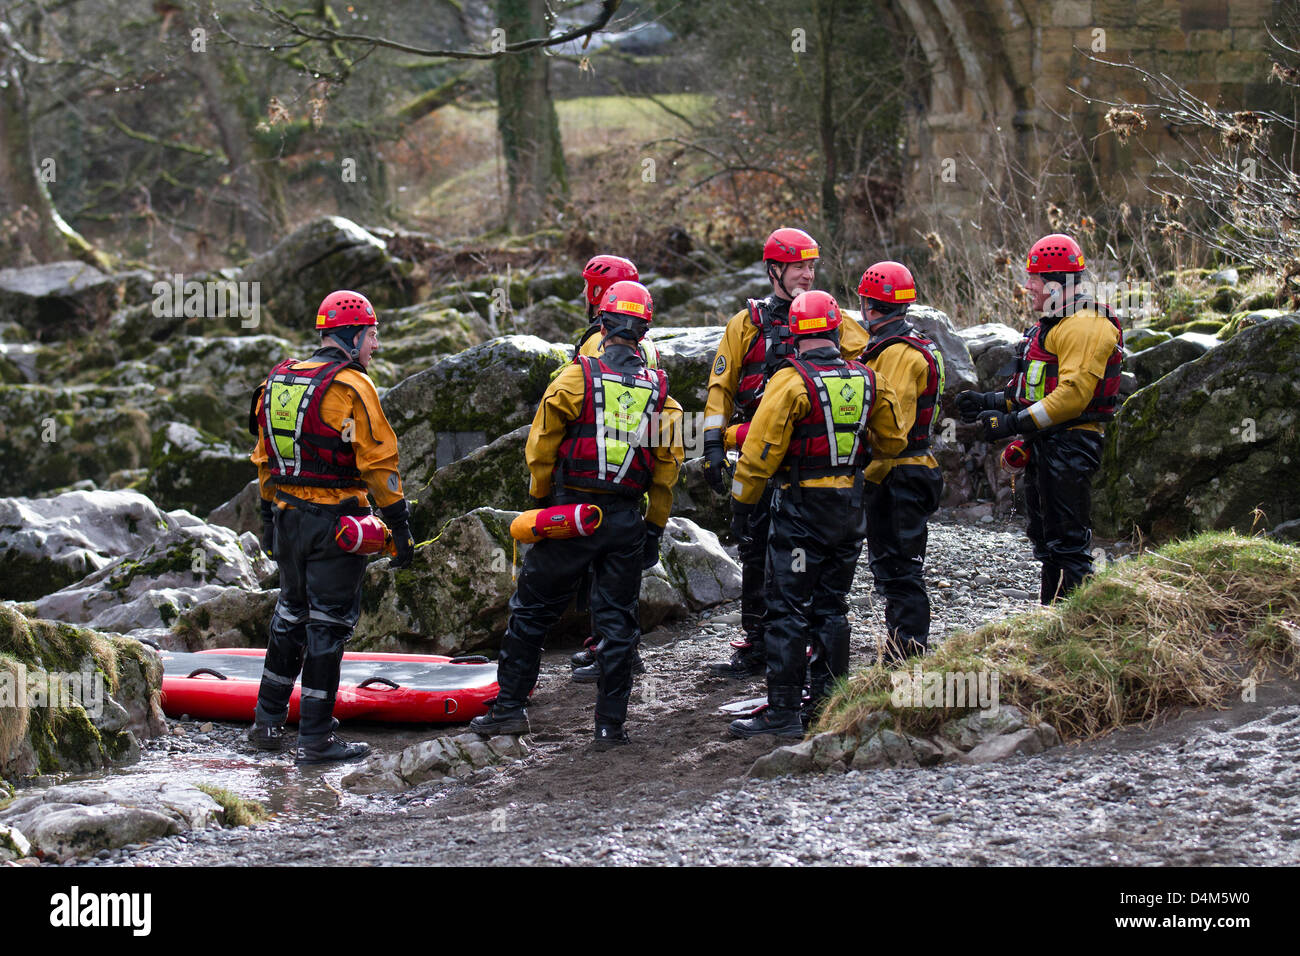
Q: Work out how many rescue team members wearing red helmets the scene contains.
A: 7